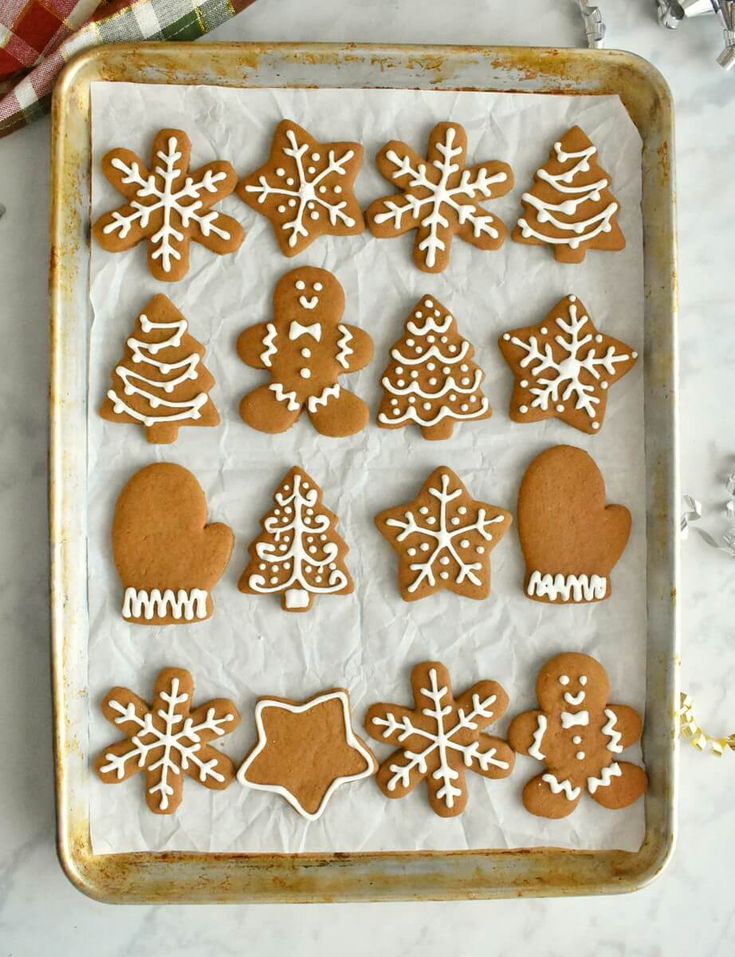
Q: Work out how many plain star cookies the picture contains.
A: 1